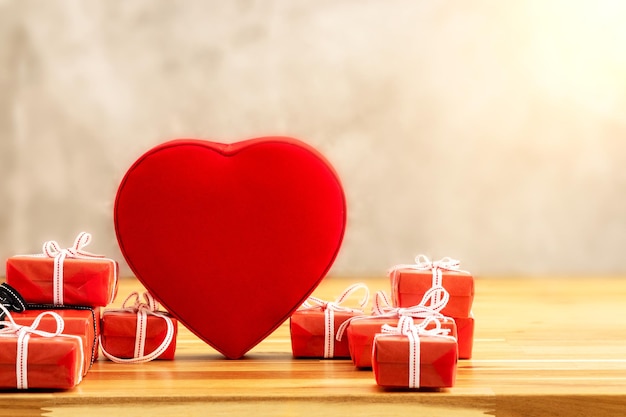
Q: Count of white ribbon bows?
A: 7